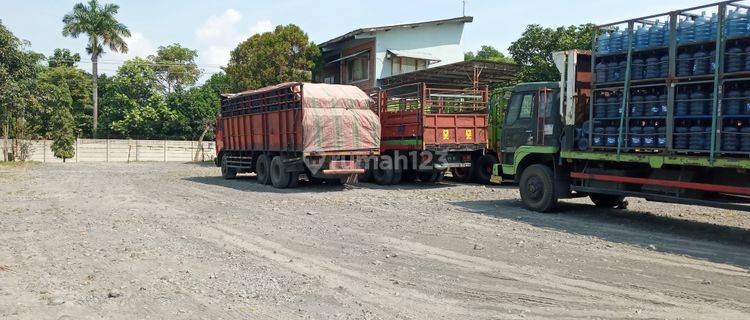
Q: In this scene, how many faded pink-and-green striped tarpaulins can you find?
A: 1